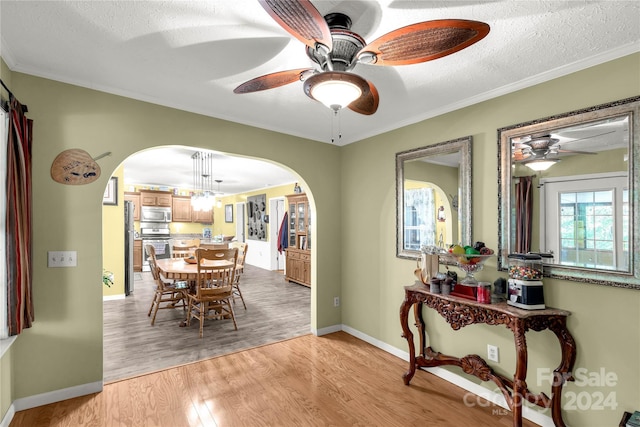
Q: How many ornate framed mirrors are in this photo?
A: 2